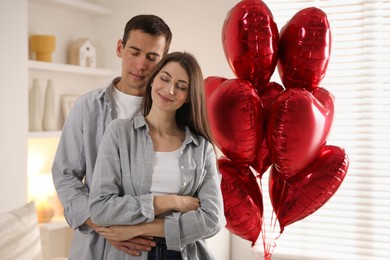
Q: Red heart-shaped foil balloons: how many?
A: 7